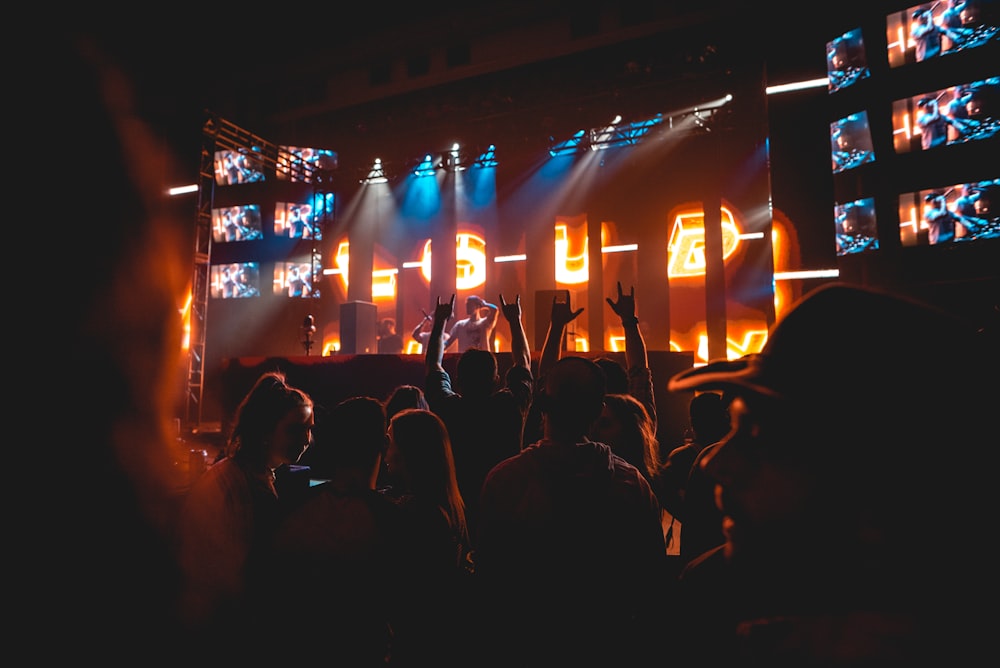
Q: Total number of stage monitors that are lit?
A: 12